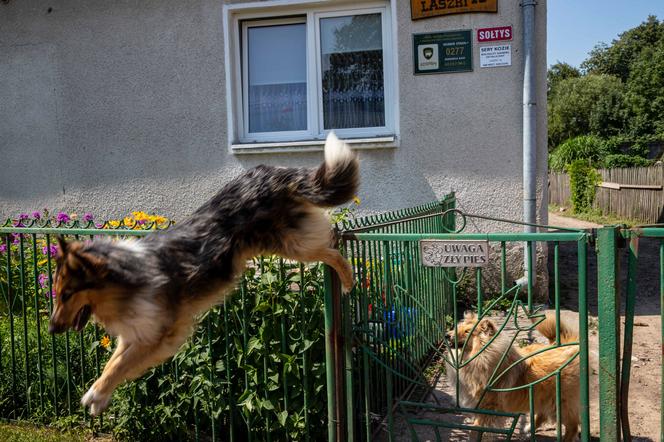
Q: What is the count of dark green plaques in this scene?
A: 1